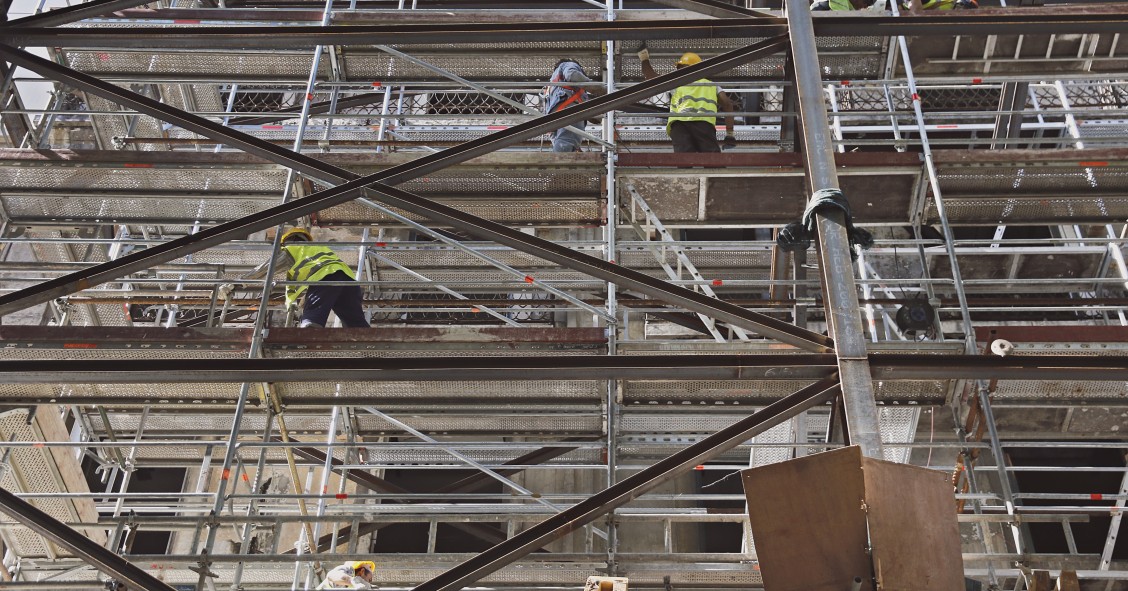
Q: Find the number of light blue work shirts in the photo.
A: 1